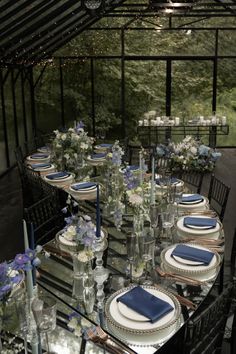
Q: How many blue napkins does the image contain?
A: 13